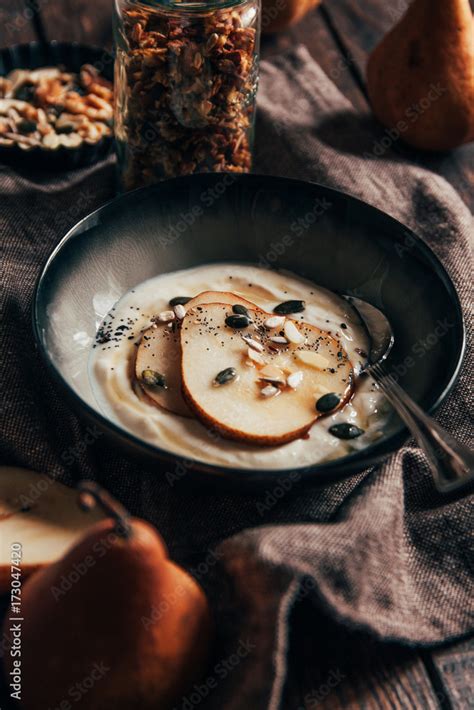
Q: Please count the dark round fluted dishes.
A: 1